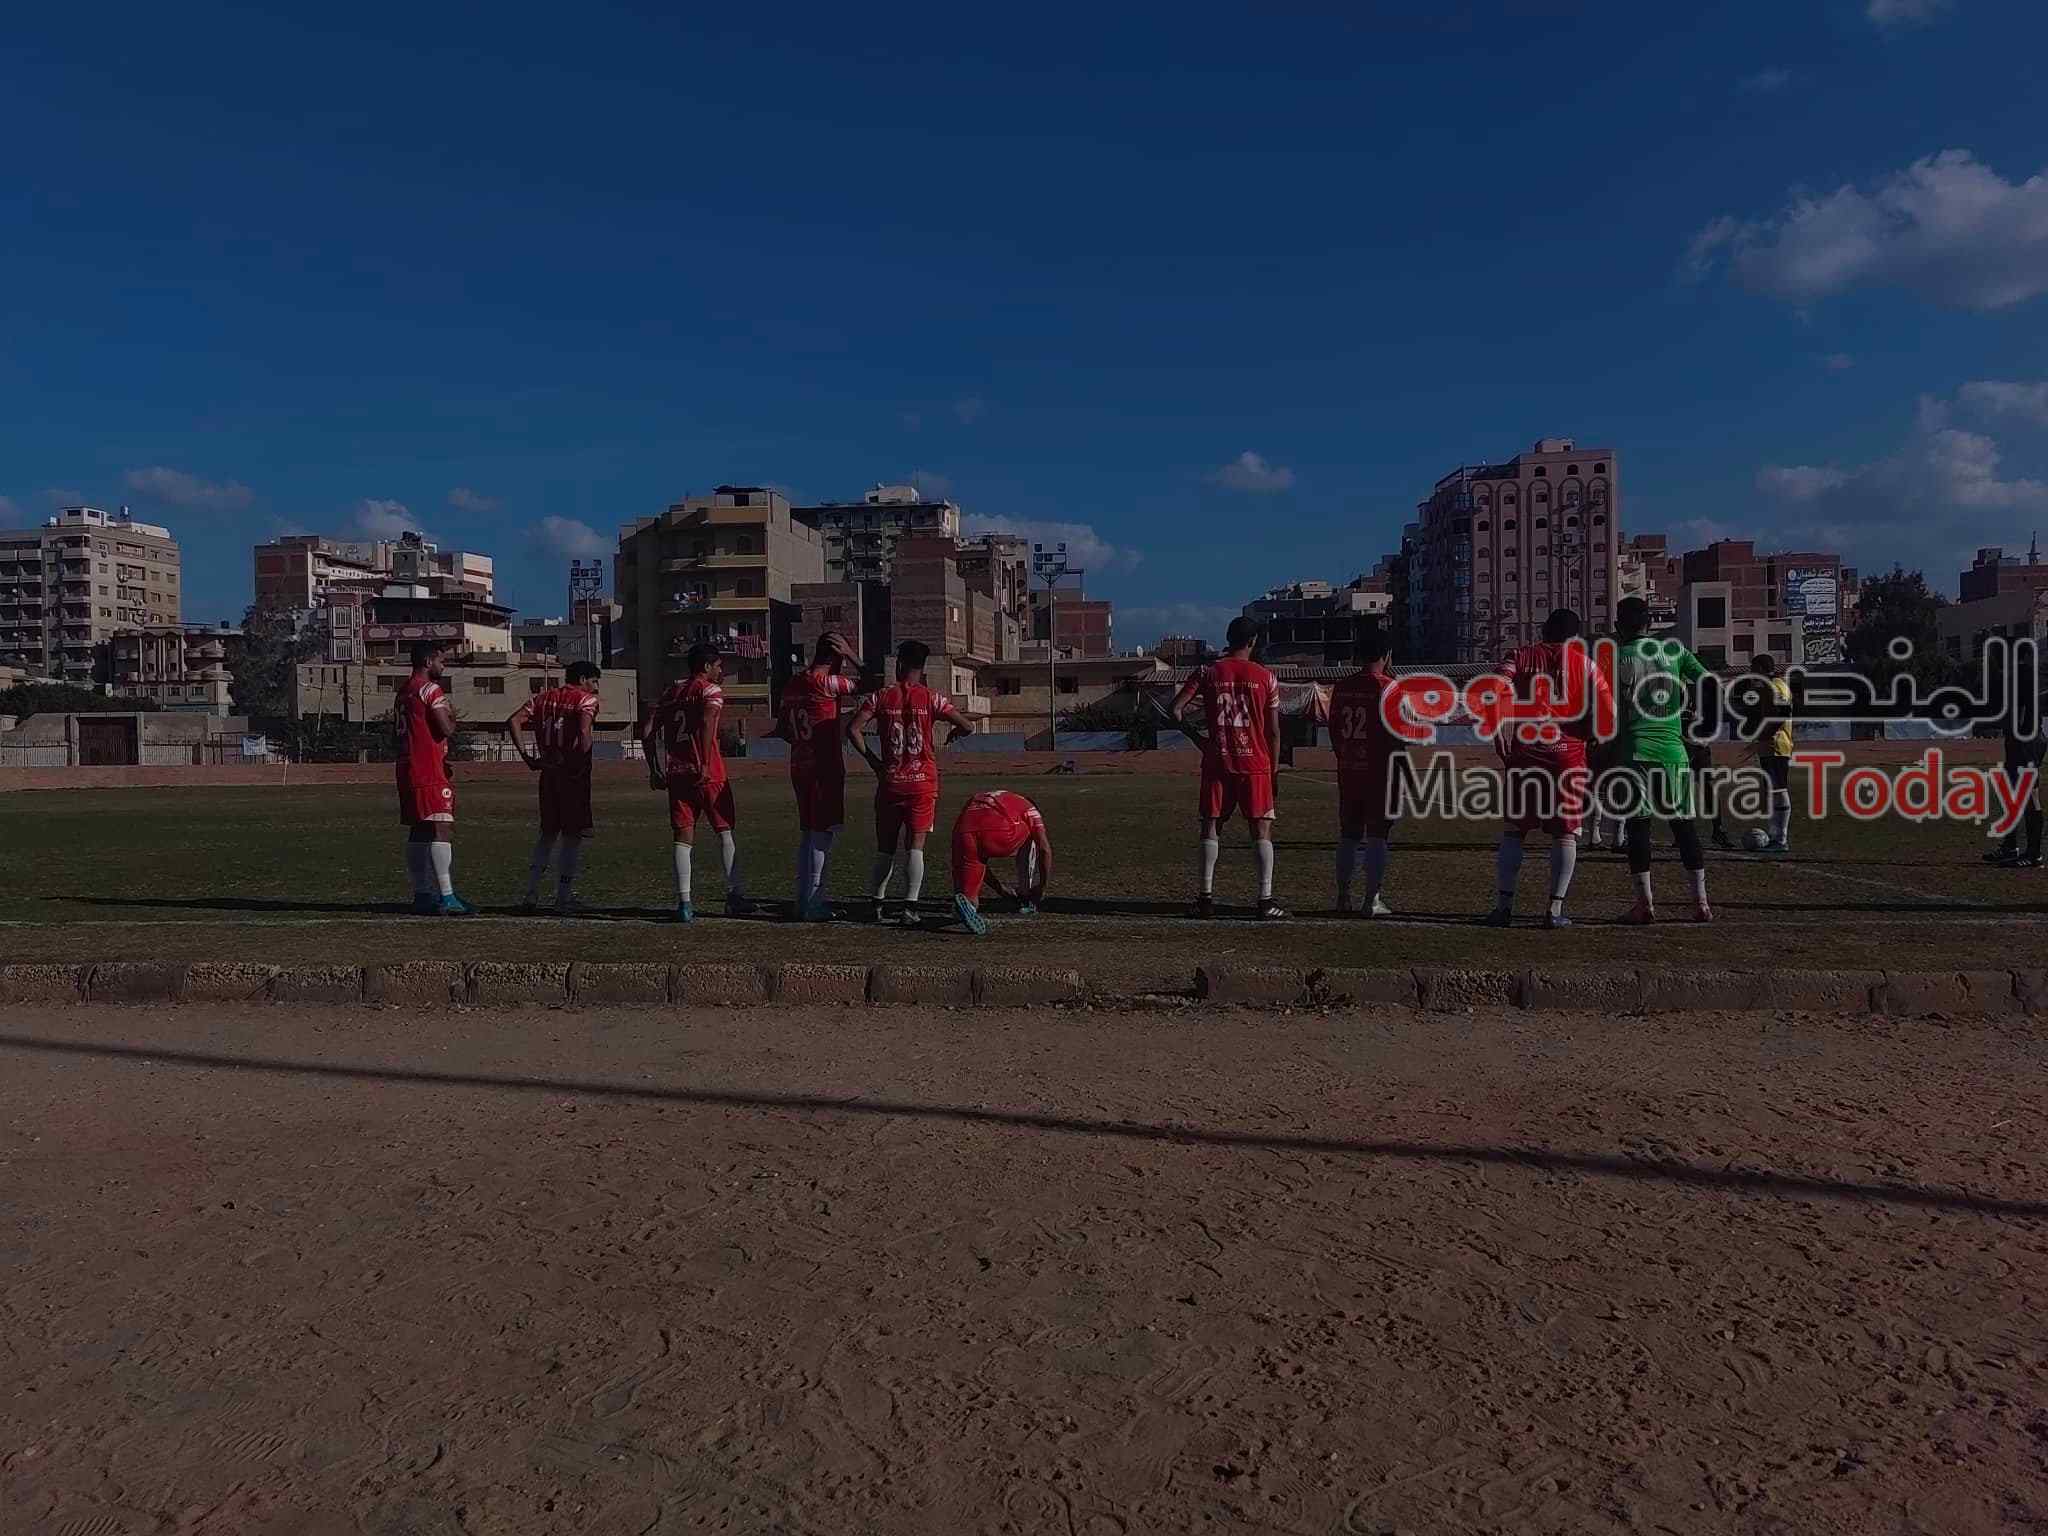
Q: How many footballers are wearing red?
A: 9